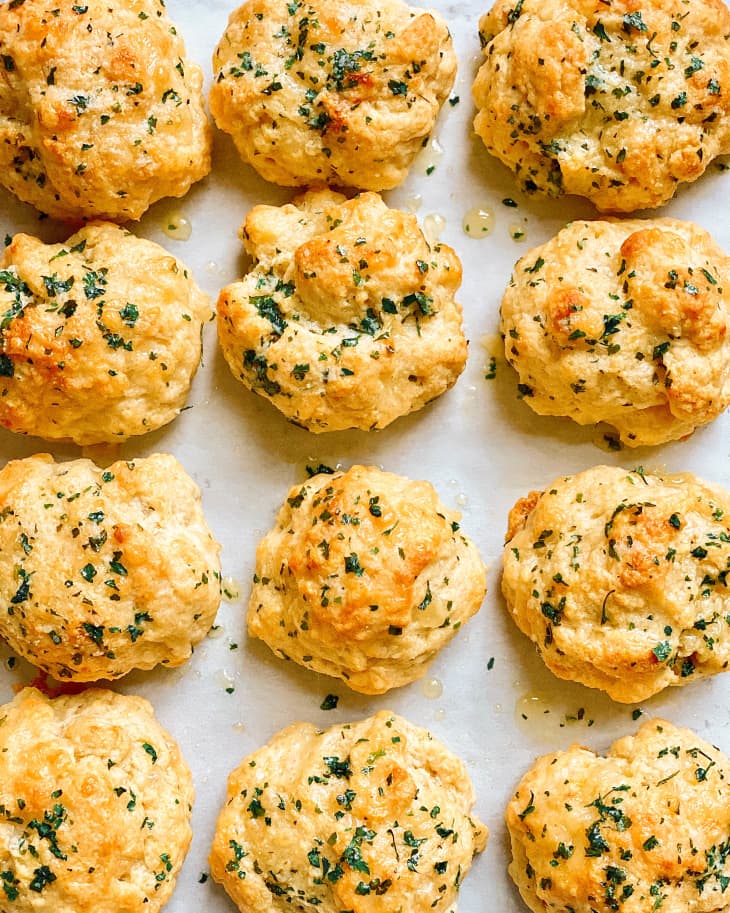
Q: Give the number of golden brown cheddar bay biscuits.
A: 12